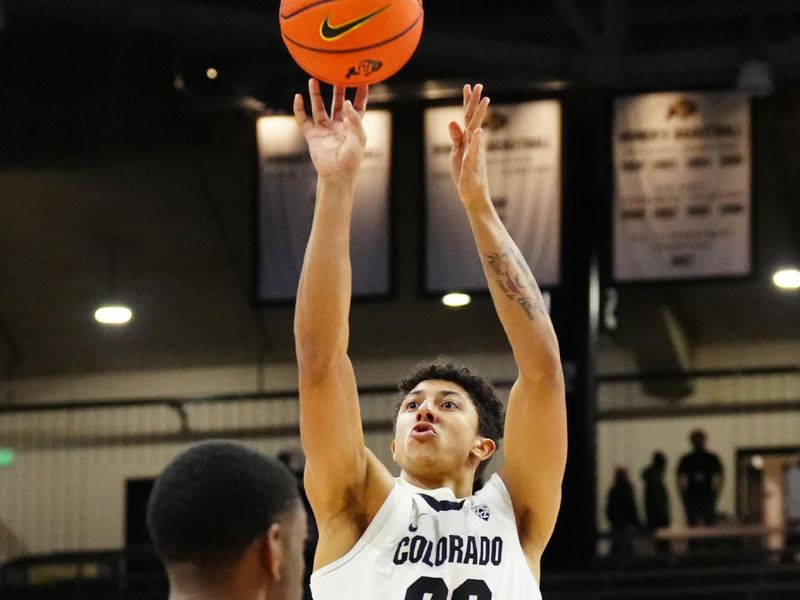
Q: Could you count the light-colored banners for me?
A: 3